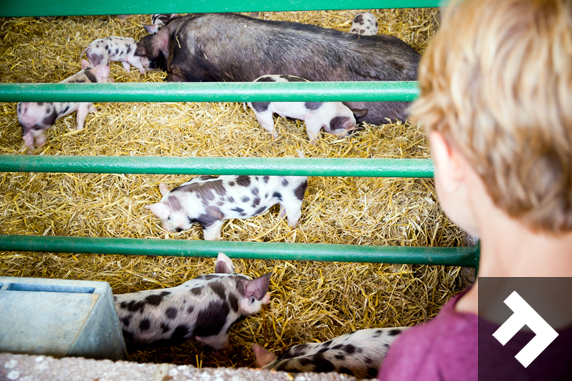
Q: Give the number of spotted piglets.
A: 8